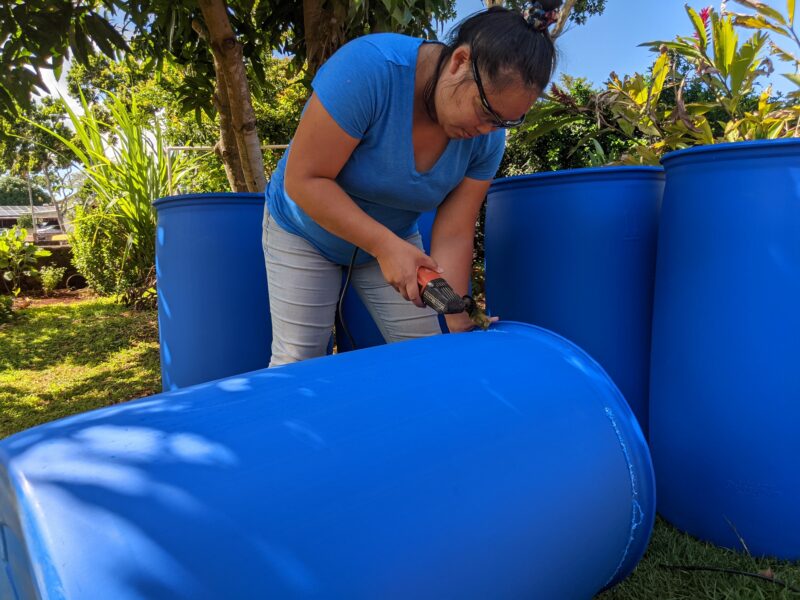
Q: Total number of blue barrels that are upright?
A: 4